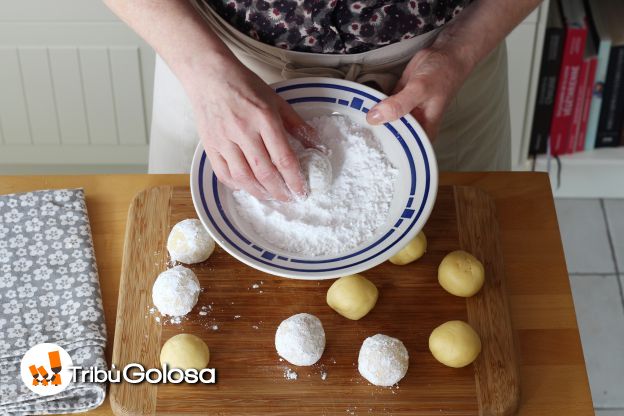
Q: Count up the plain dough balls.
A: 5